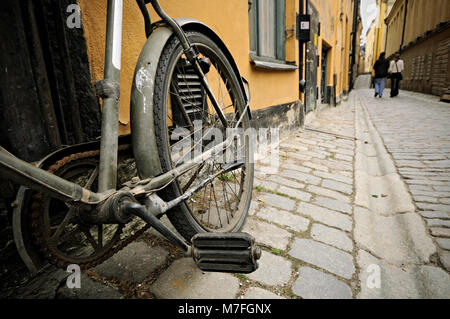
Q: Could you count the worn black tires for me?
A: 1